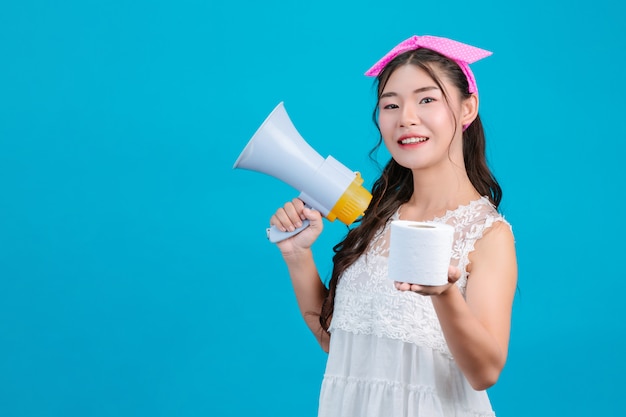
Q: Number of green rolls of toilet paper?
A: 0